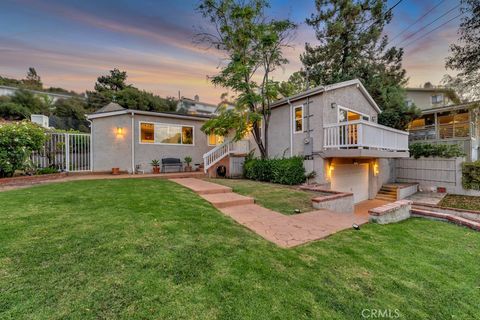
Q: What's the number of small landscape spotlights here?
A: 2